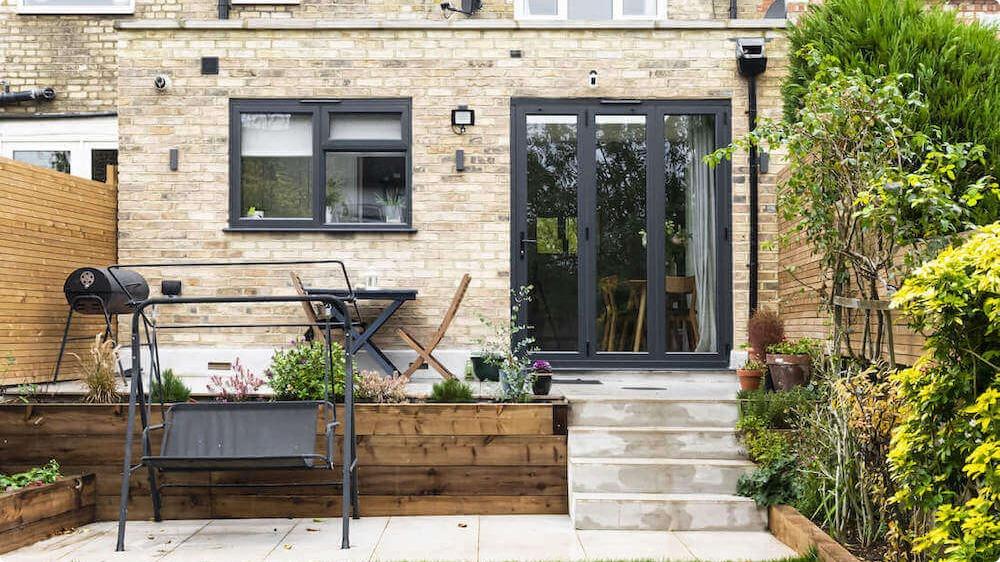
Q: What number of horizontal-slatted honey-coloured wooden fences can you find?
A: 2